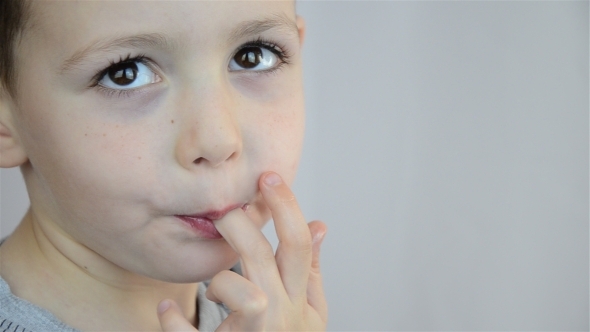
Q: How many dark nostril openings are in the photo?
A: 2